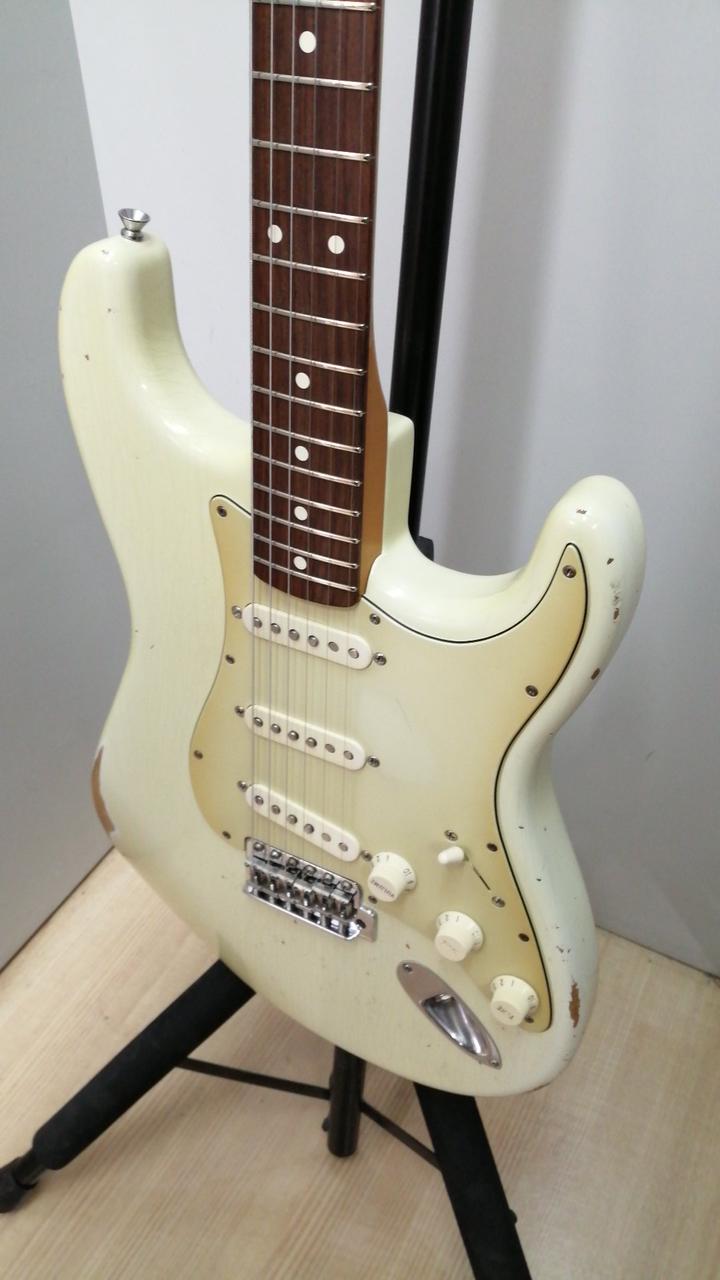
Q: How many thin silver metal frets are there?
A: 14